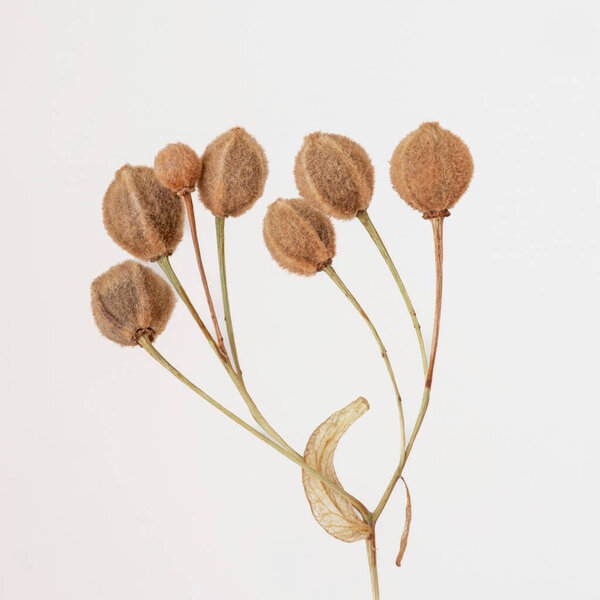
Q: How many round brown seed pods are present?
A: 7